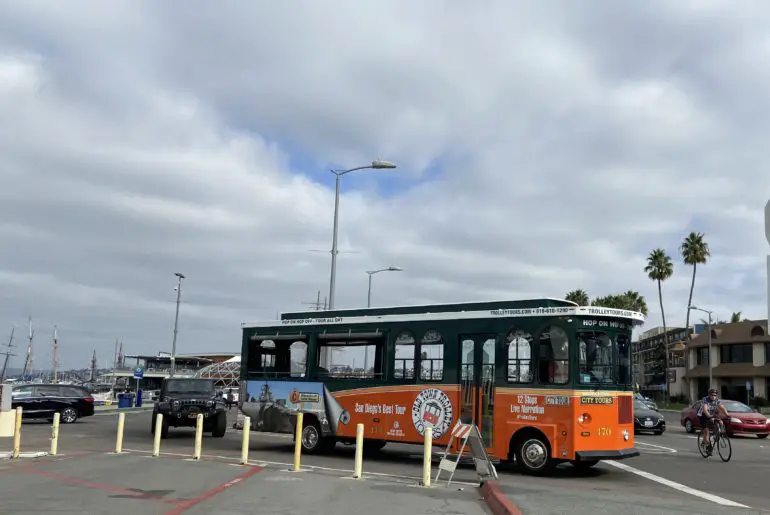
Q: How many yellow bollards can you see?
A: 9